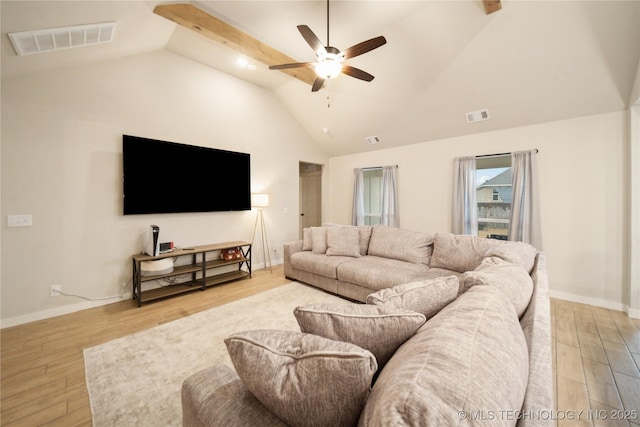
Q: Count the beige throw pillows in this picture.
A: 6